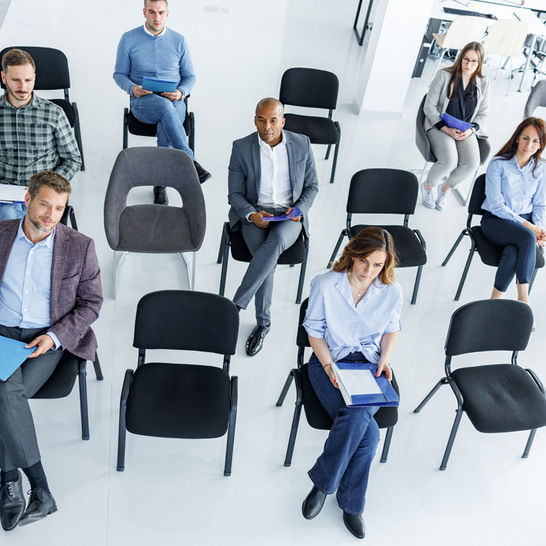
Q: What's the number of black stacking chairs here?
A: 11